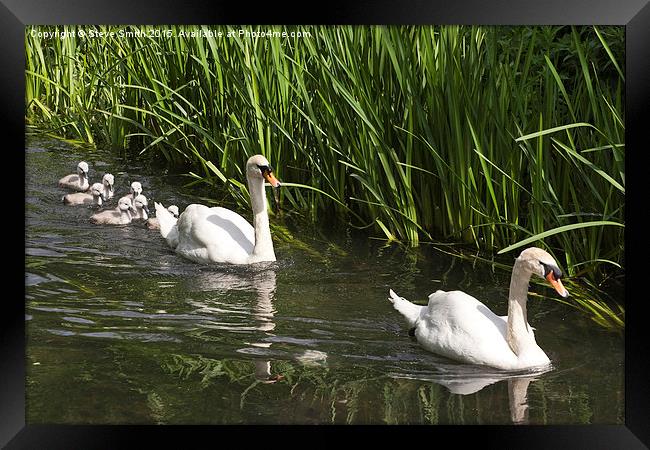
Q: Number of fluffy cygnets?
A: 7